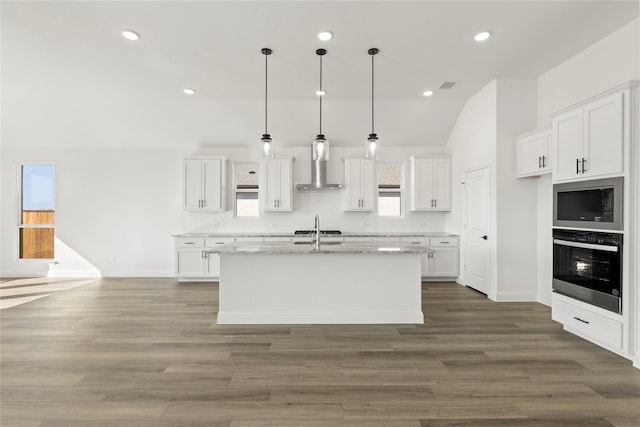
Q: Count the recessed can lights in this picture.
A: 6